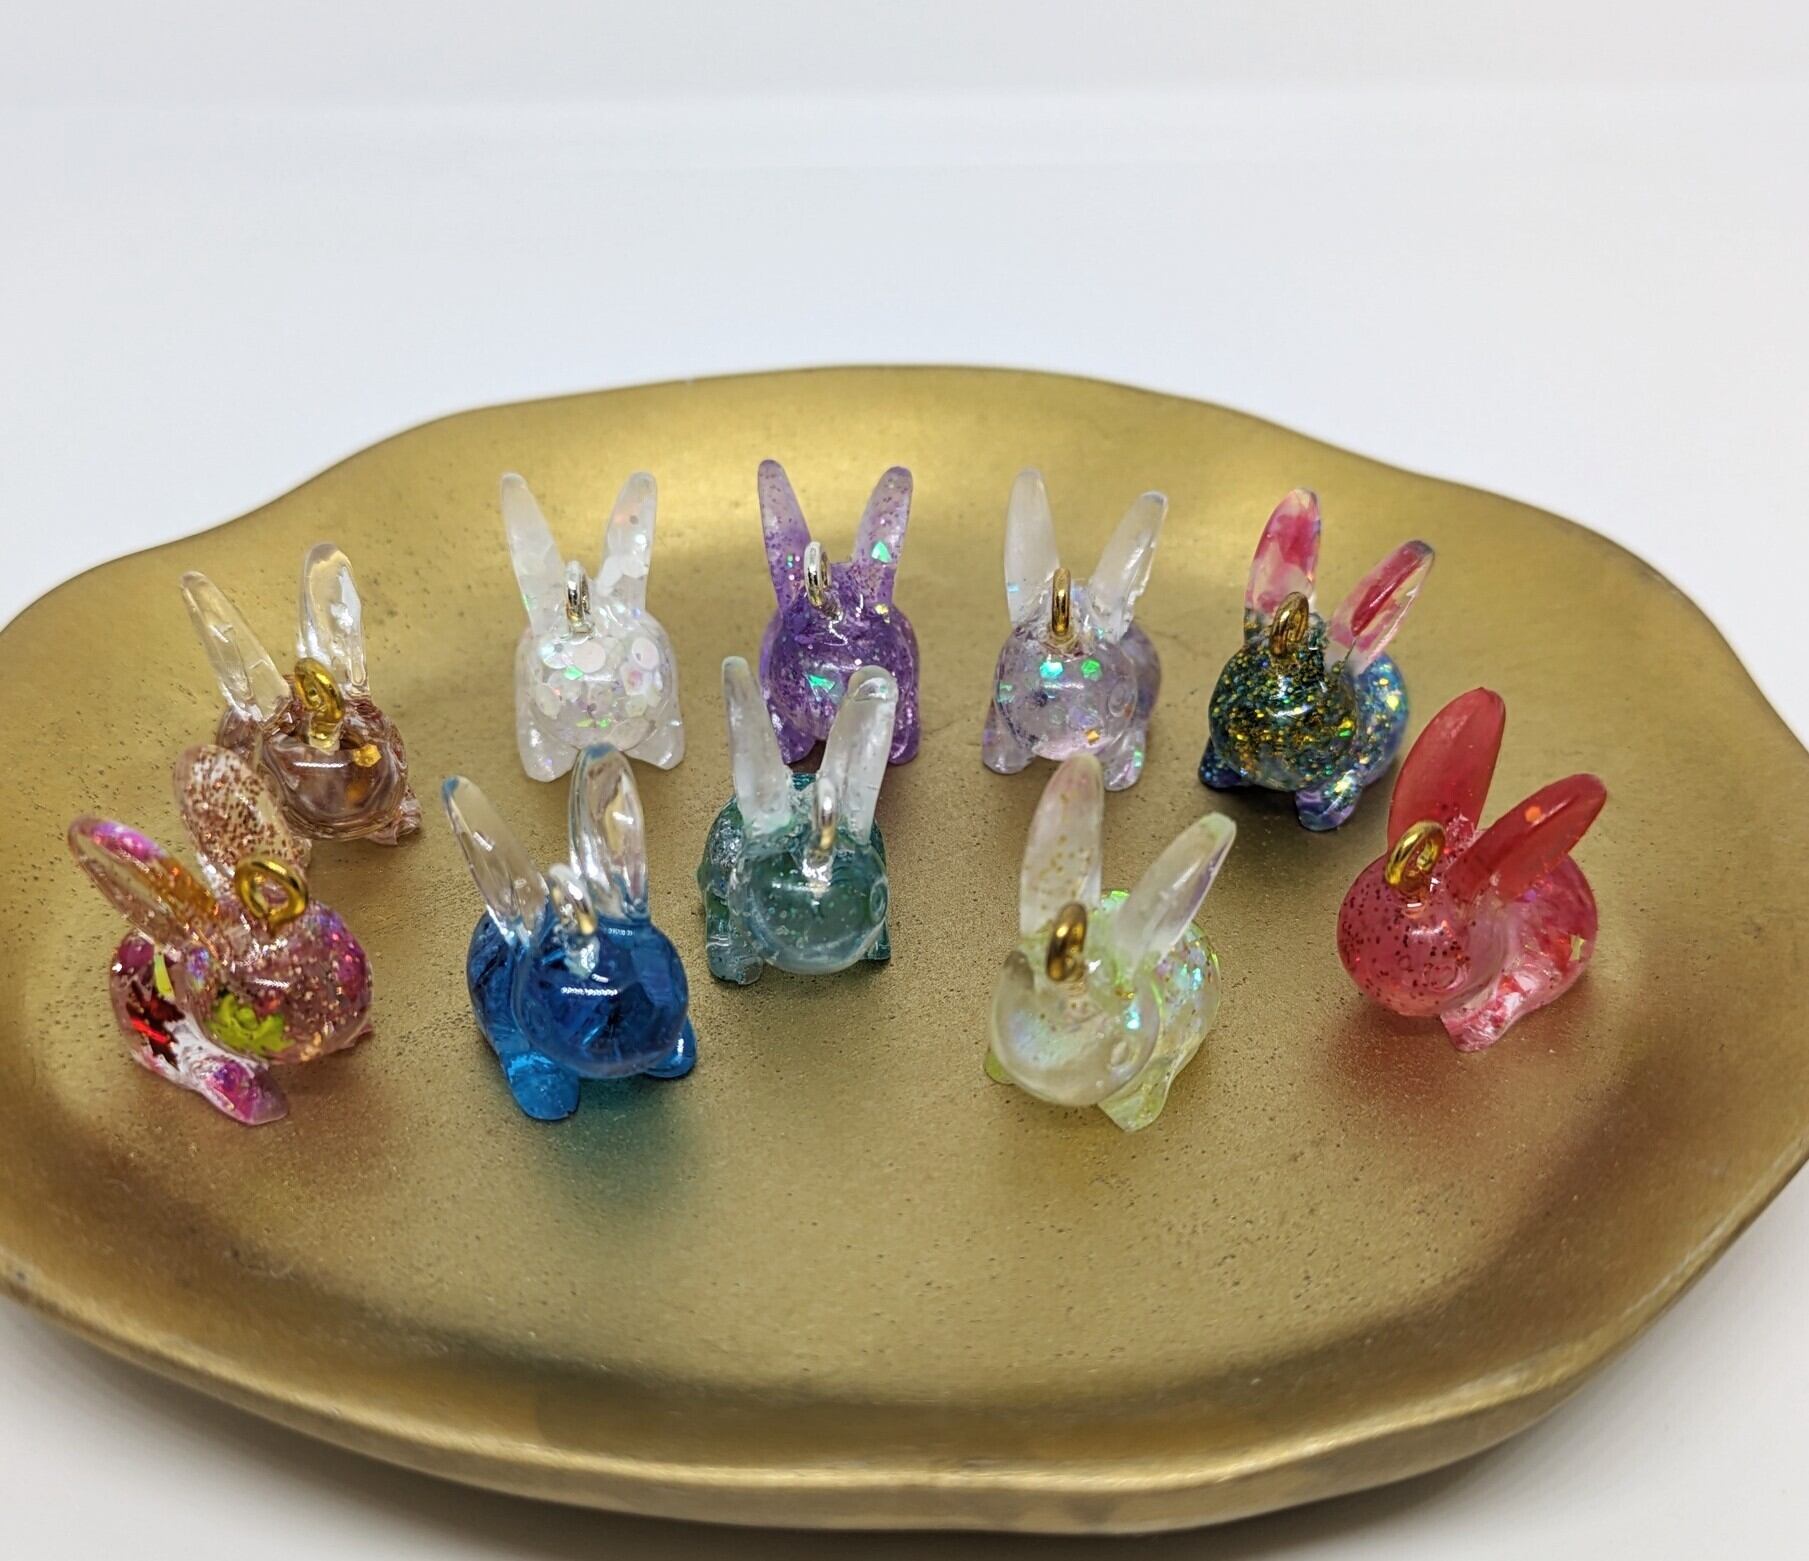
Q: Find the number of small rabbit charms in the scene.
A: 10